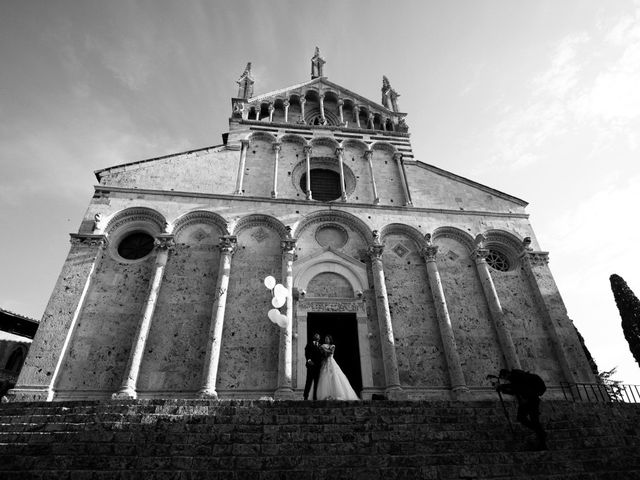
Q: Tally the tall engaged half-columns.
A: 6